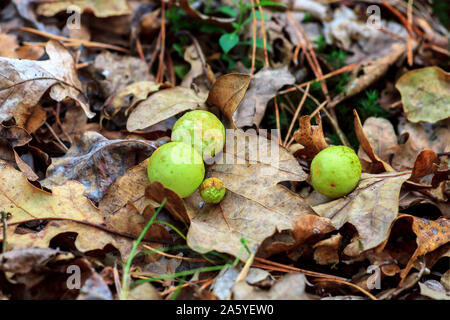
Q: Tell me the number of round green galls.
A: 4